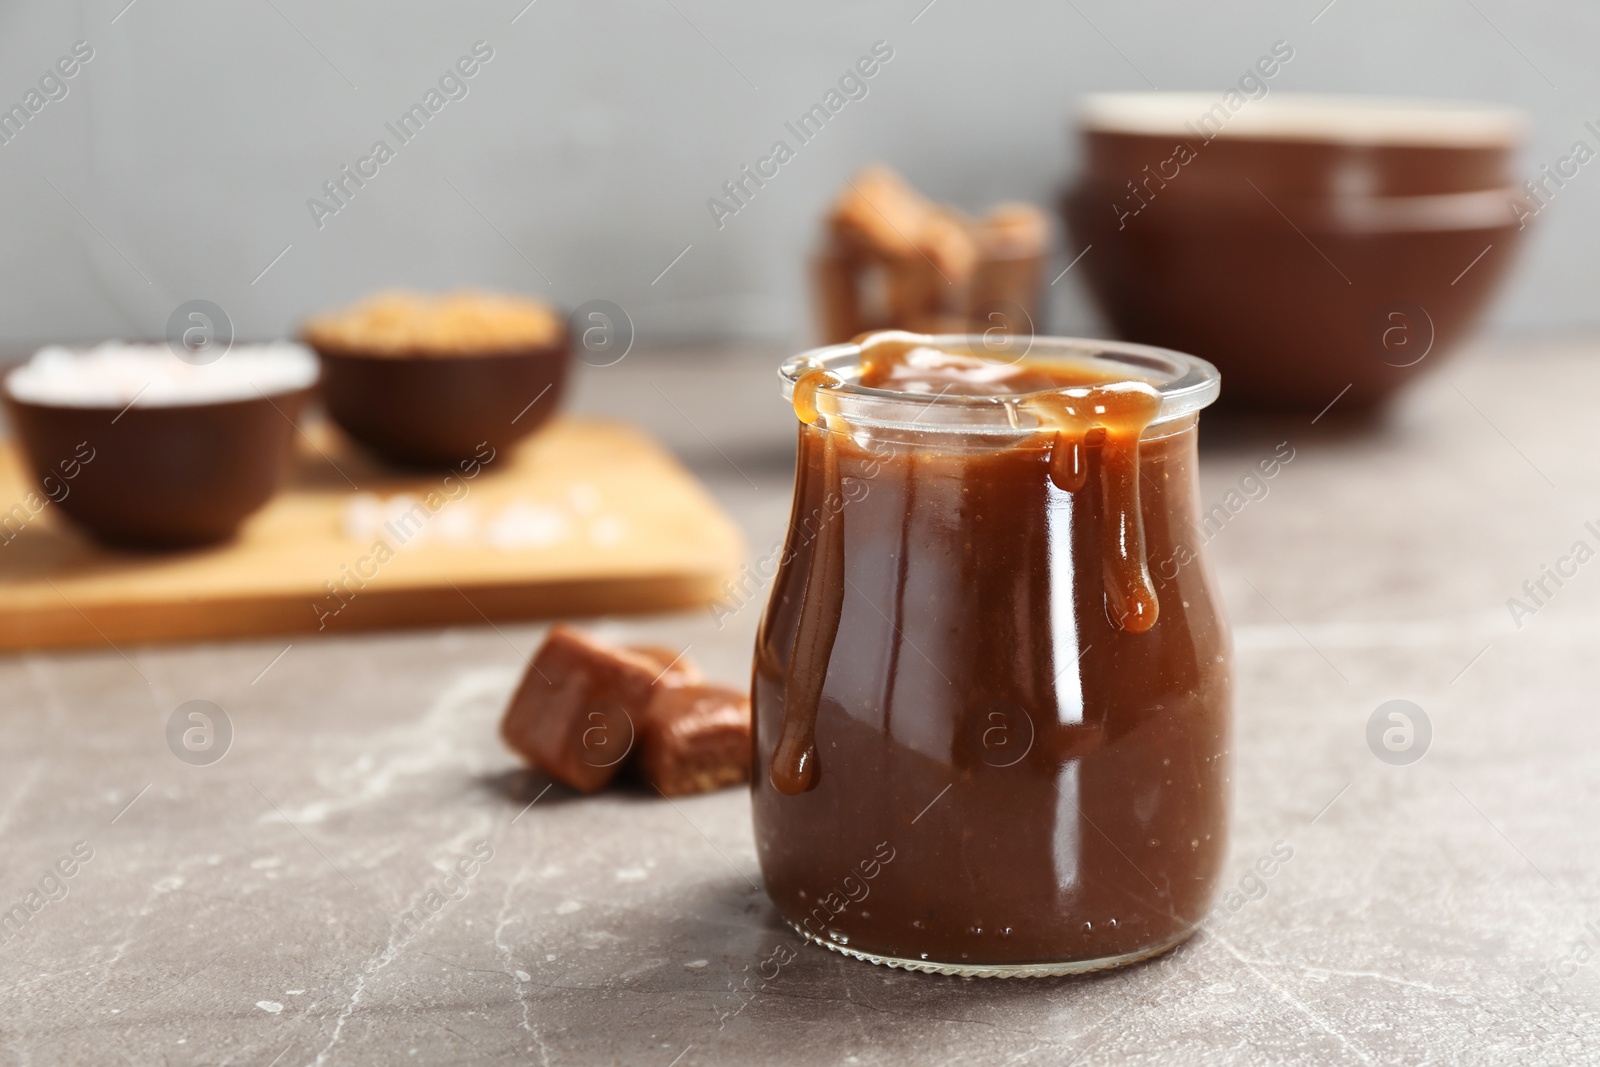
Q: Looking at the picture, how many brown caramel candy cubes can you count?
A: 3